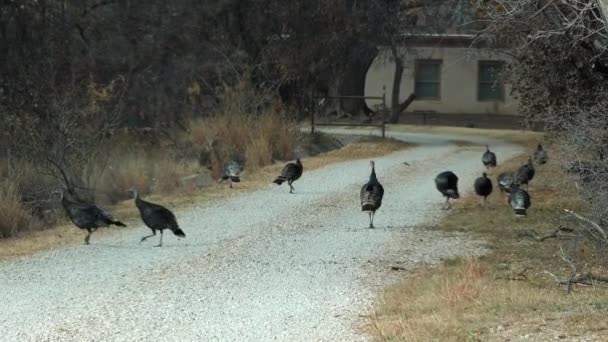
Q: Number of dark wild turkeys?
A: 12